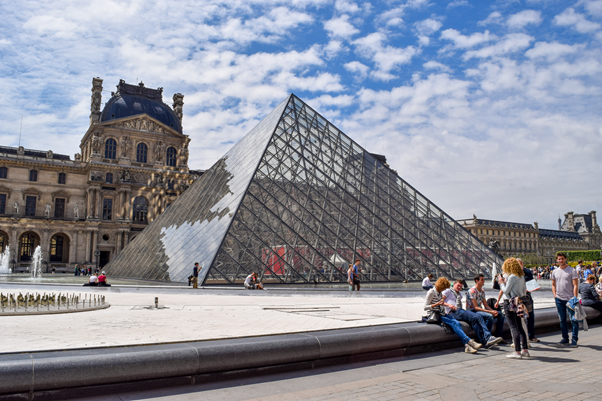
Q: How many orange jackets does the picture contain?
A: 0